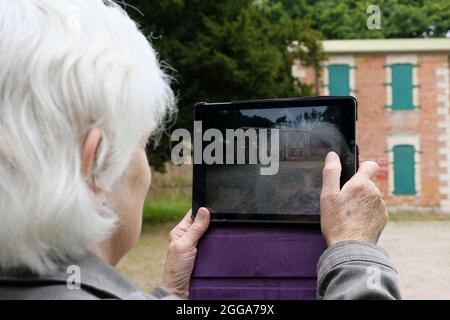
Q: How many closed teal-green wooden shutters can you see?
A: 3